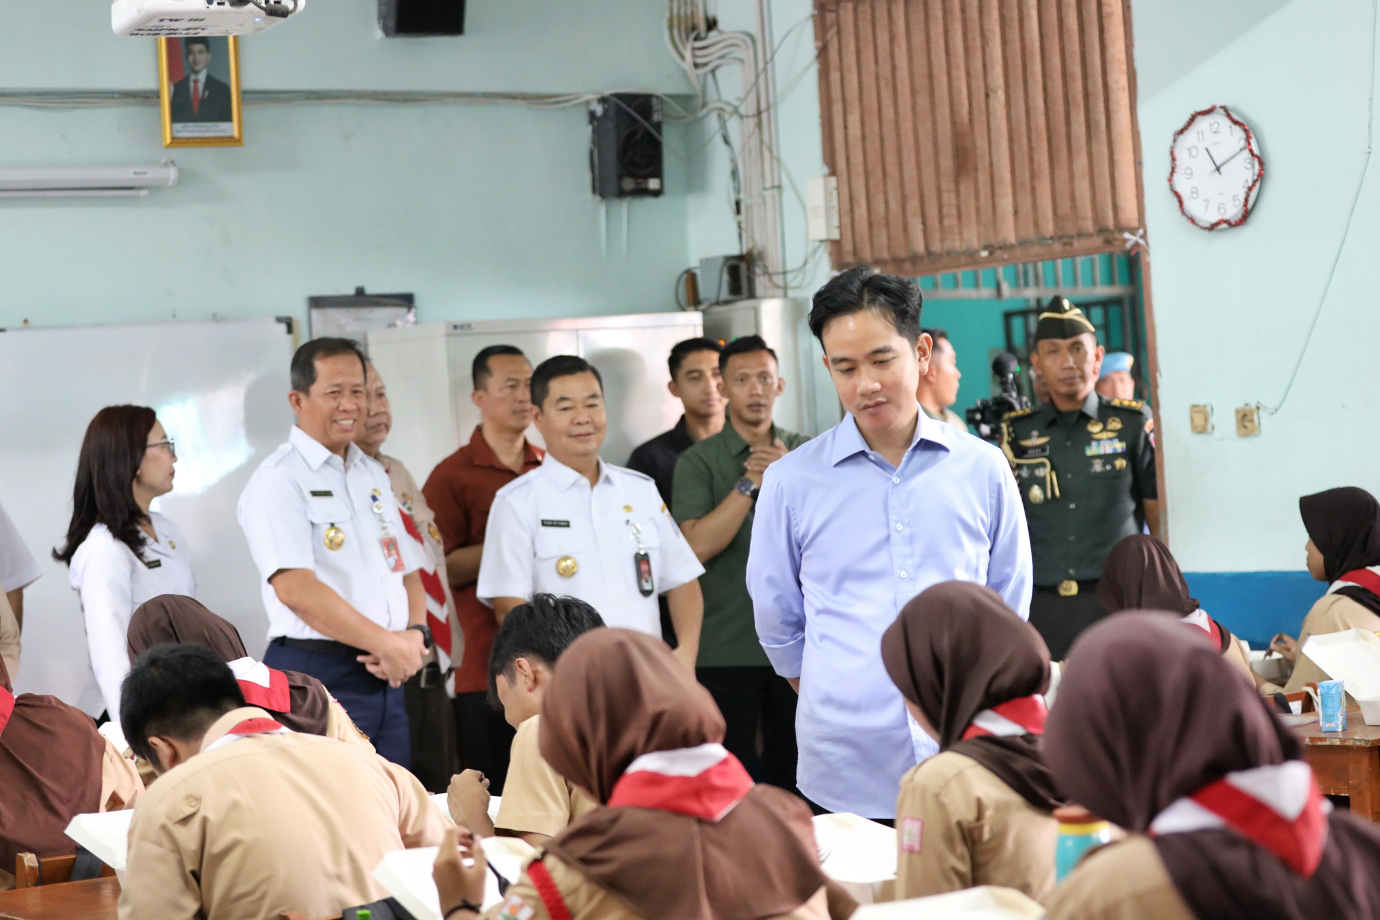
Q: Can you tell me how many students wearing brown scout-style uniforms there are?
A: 9